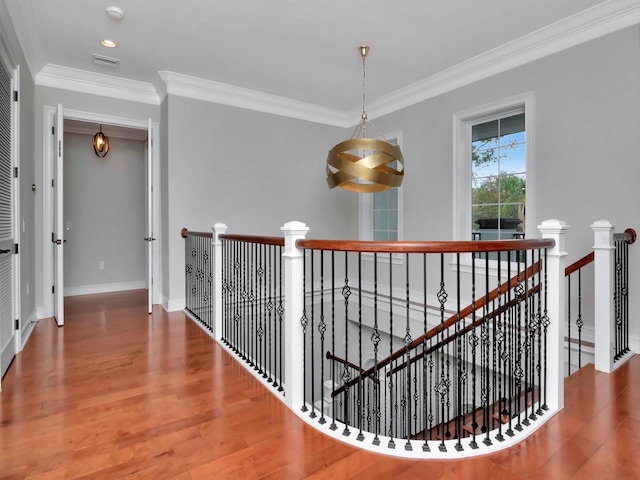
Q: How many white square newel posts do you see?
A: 4